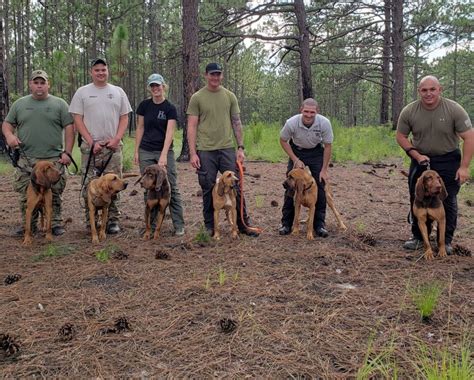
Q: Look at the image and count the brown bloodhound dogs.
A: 6